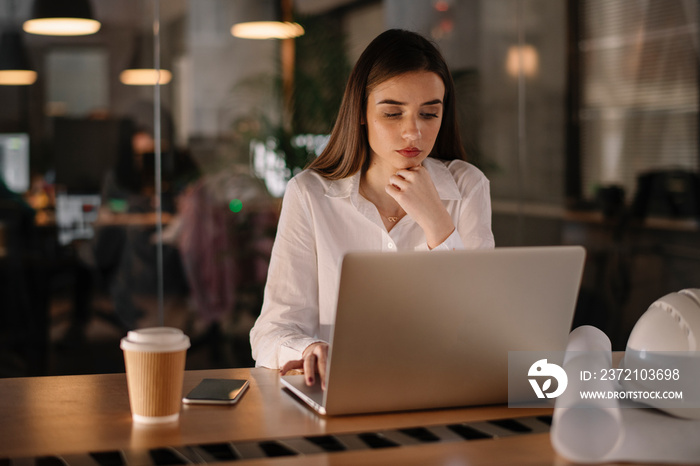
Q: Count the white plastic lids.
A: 1